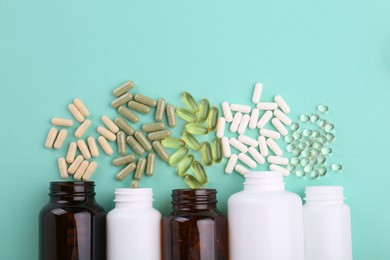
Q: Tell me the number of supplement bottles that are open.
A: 5